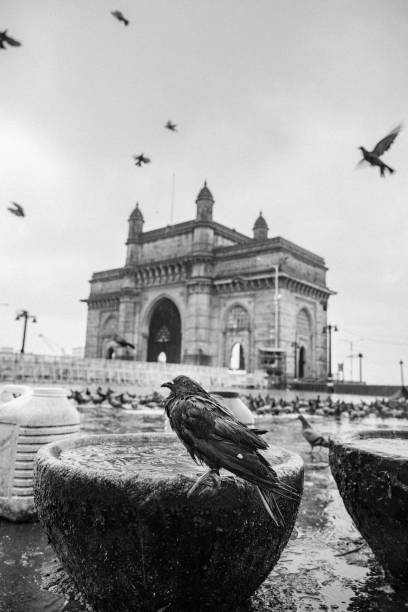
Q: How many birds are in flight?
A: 7